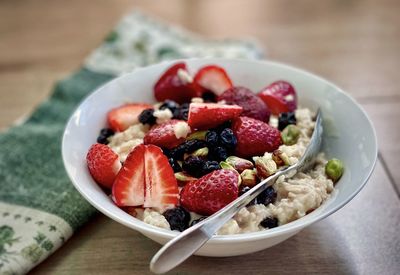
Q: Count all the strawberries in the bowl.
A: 11